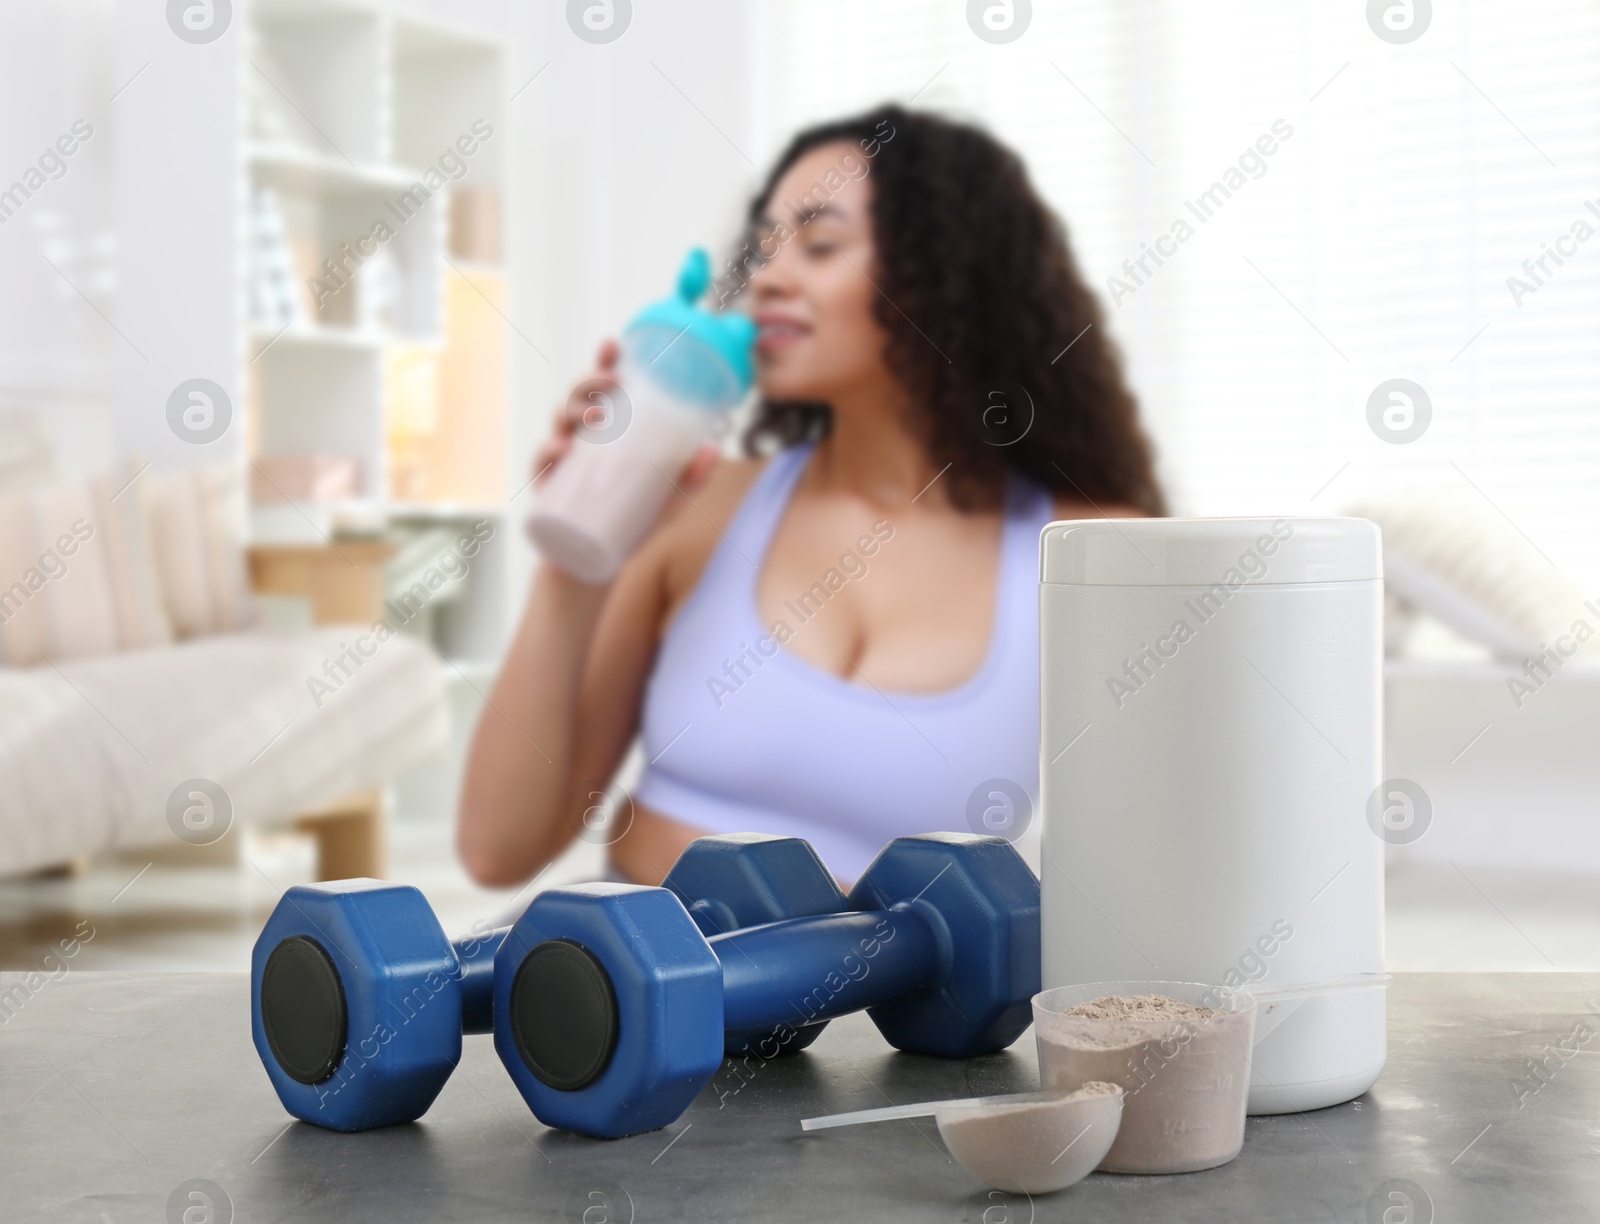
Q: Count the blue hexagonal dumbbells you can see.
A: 2